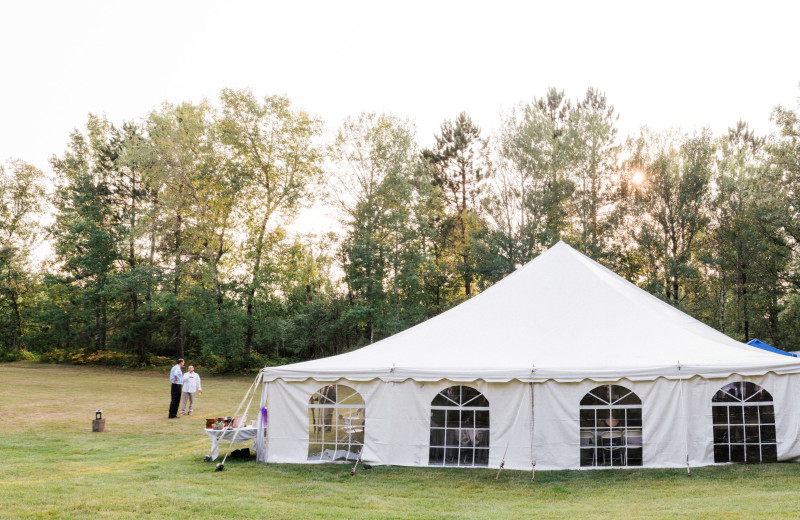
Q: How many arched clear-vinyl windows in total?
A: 4